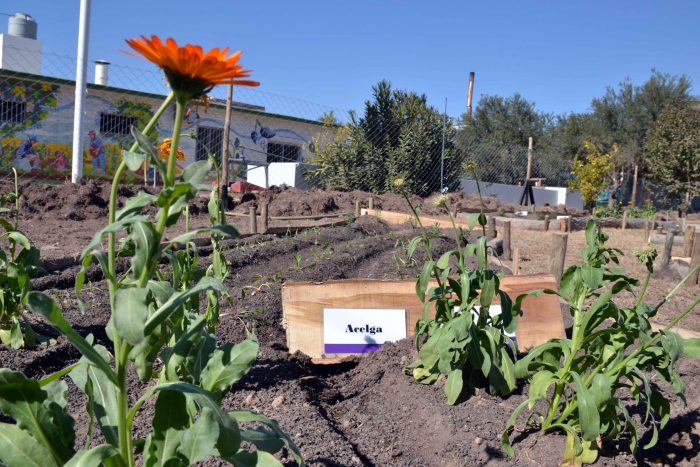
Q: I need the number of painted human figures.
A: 3